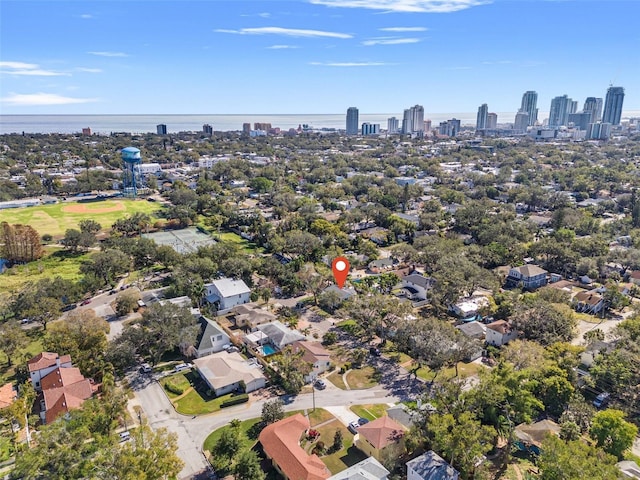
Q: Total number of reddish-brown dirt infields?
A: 1